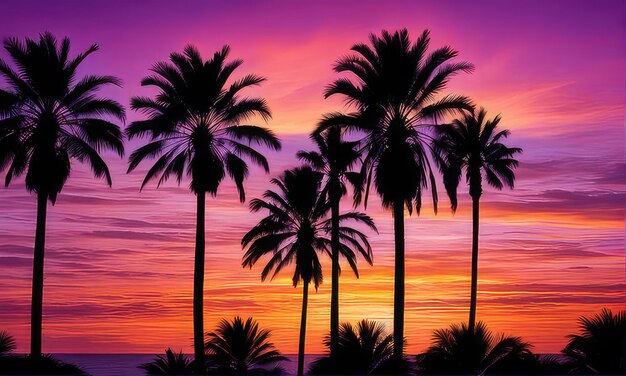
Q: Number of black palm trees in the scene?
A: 6